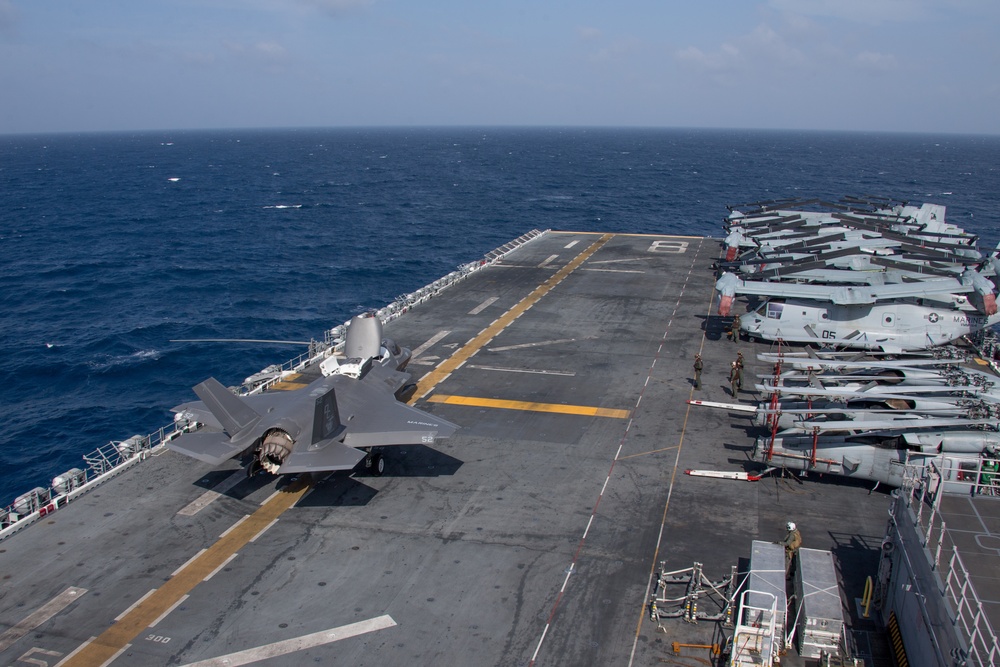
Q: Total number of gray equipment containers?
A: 2